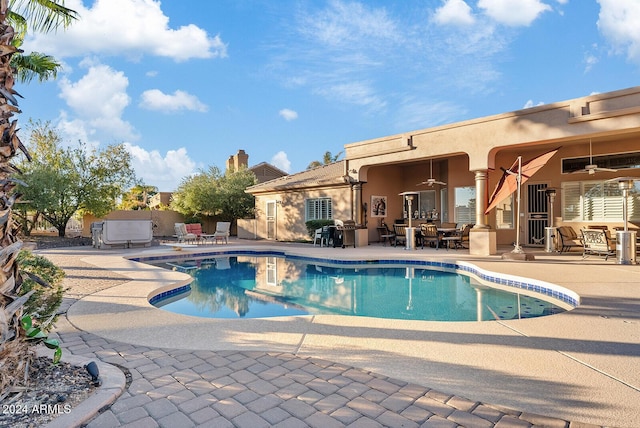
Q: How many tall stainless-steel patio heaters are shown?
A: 3